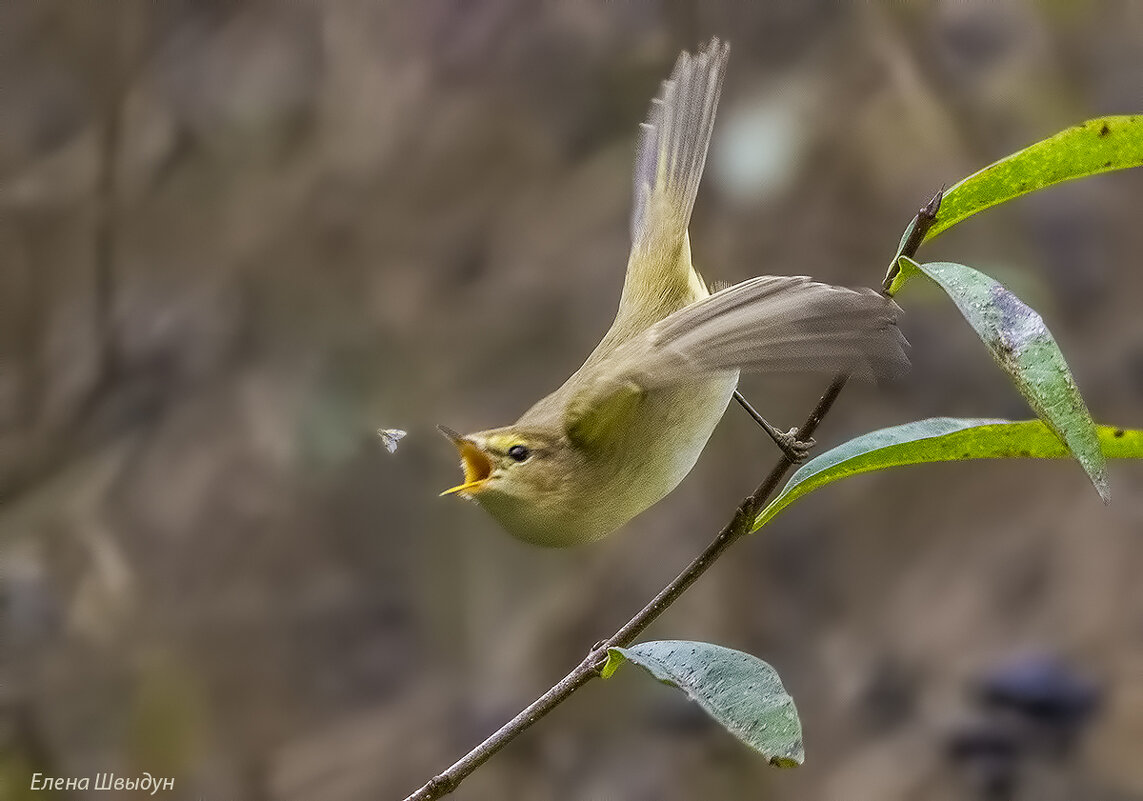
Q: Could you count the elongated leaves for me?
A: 4